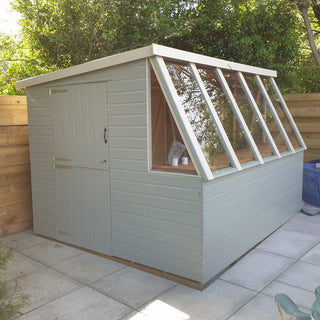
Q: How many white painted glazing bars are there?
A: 6